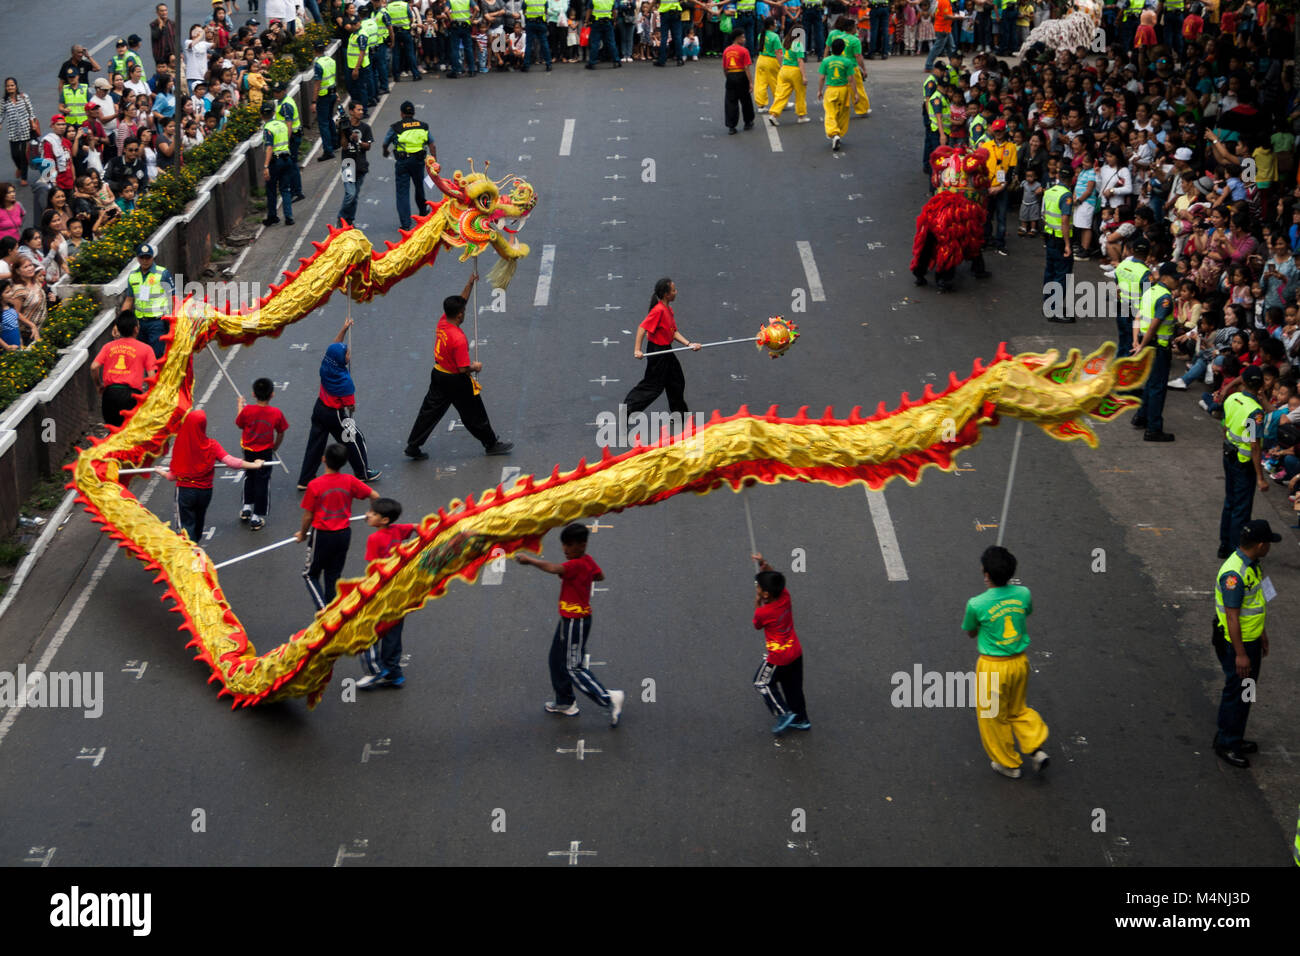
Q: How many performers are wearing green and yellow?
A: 6